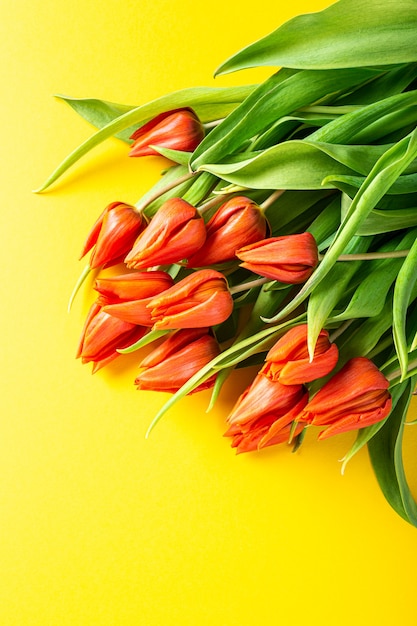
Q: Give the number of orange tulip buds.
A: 12